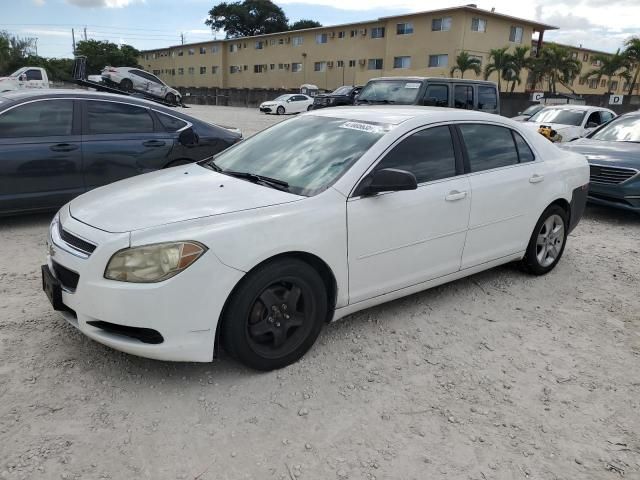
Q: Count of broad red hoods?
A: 0